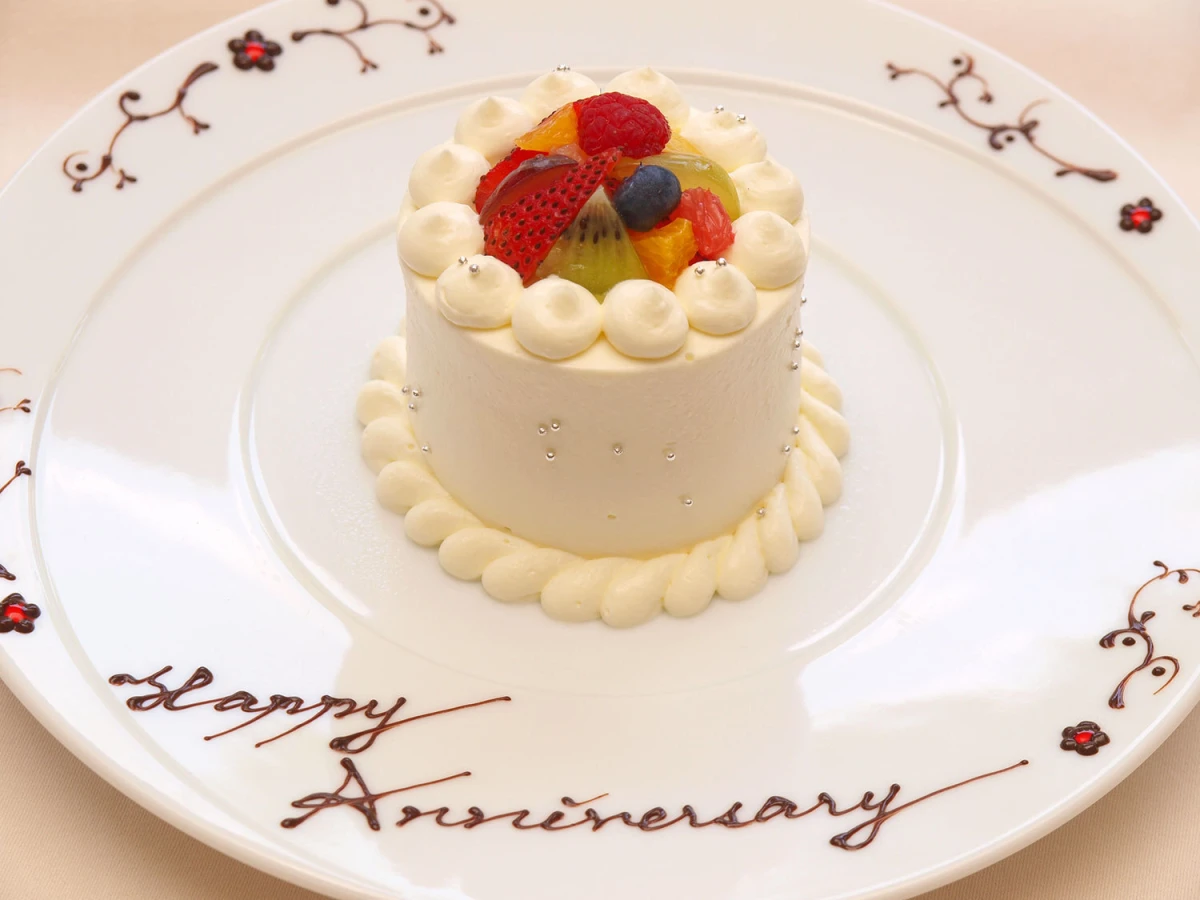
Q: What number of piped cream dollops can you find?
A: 12